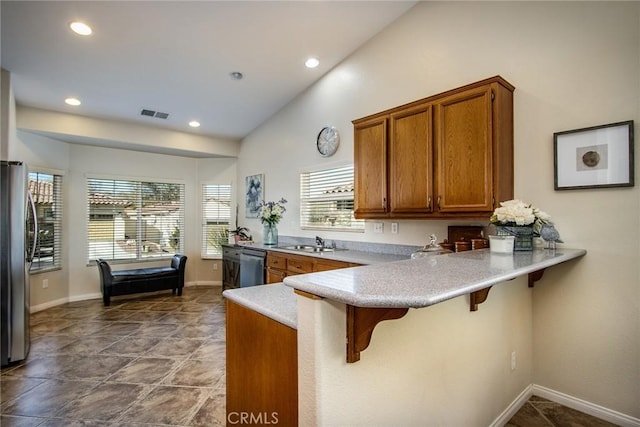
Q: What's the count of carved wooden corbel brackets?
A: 3